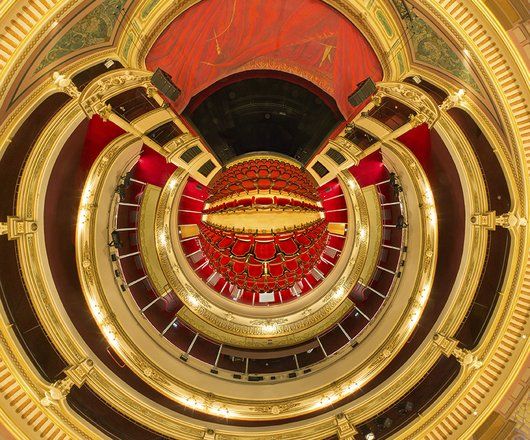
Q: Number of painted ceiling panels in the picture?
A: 2